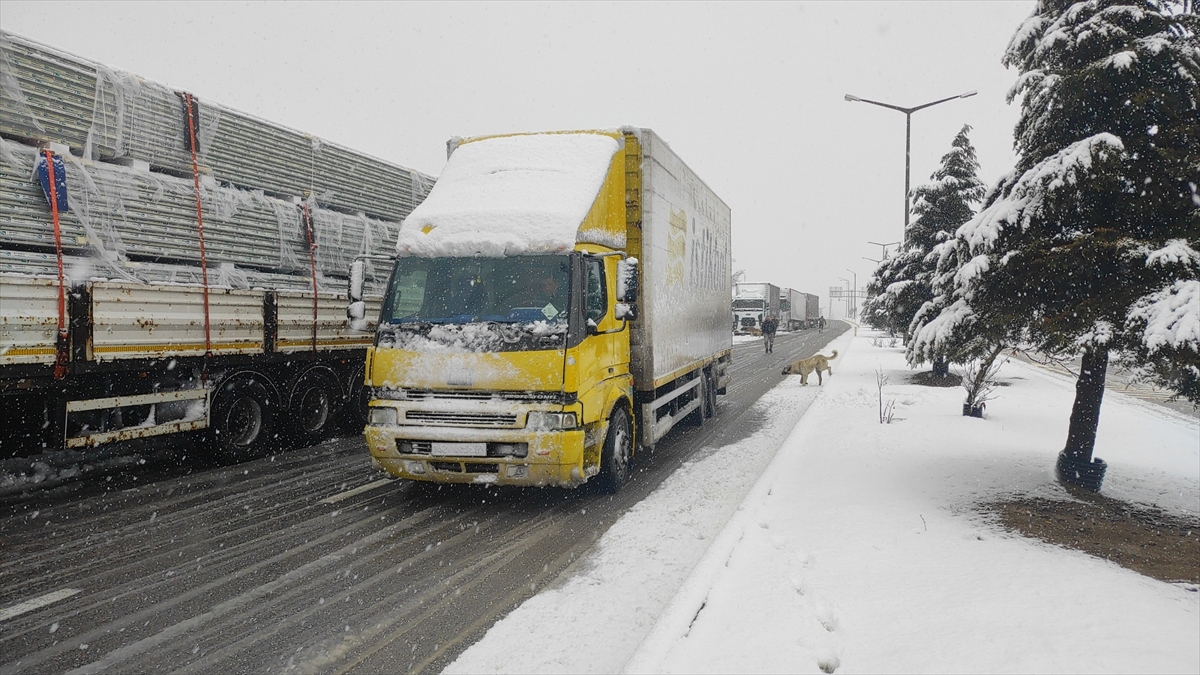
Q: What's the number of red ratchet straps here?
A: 3